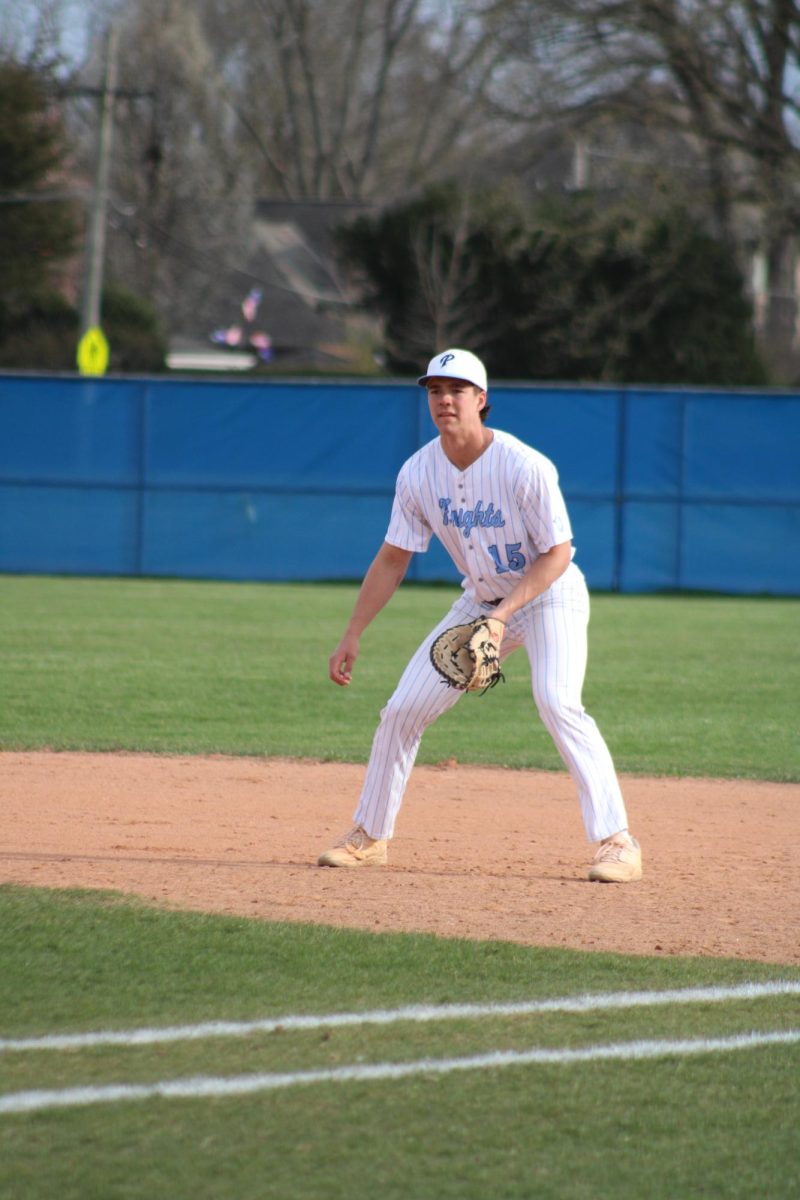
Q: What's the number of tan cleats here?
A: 2